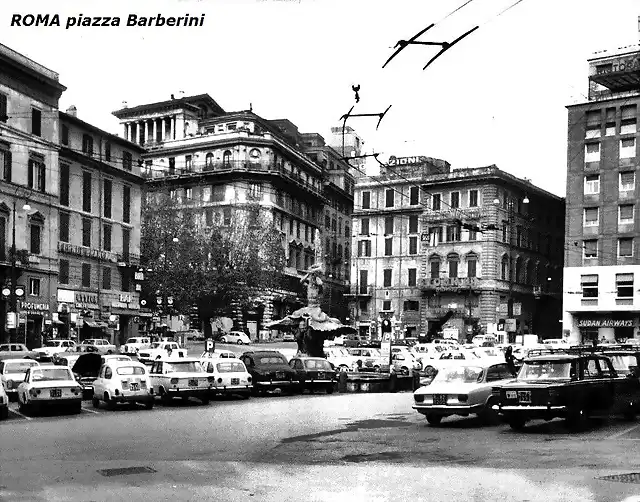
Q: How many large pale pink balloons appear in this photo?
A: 0